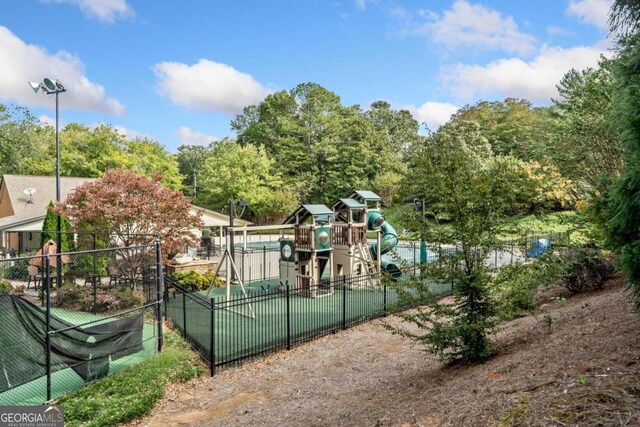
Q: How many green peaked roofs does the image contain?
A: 3